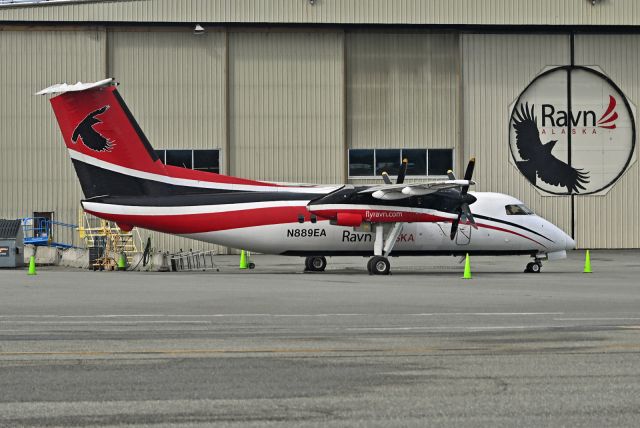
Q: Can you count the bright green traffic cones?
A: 5